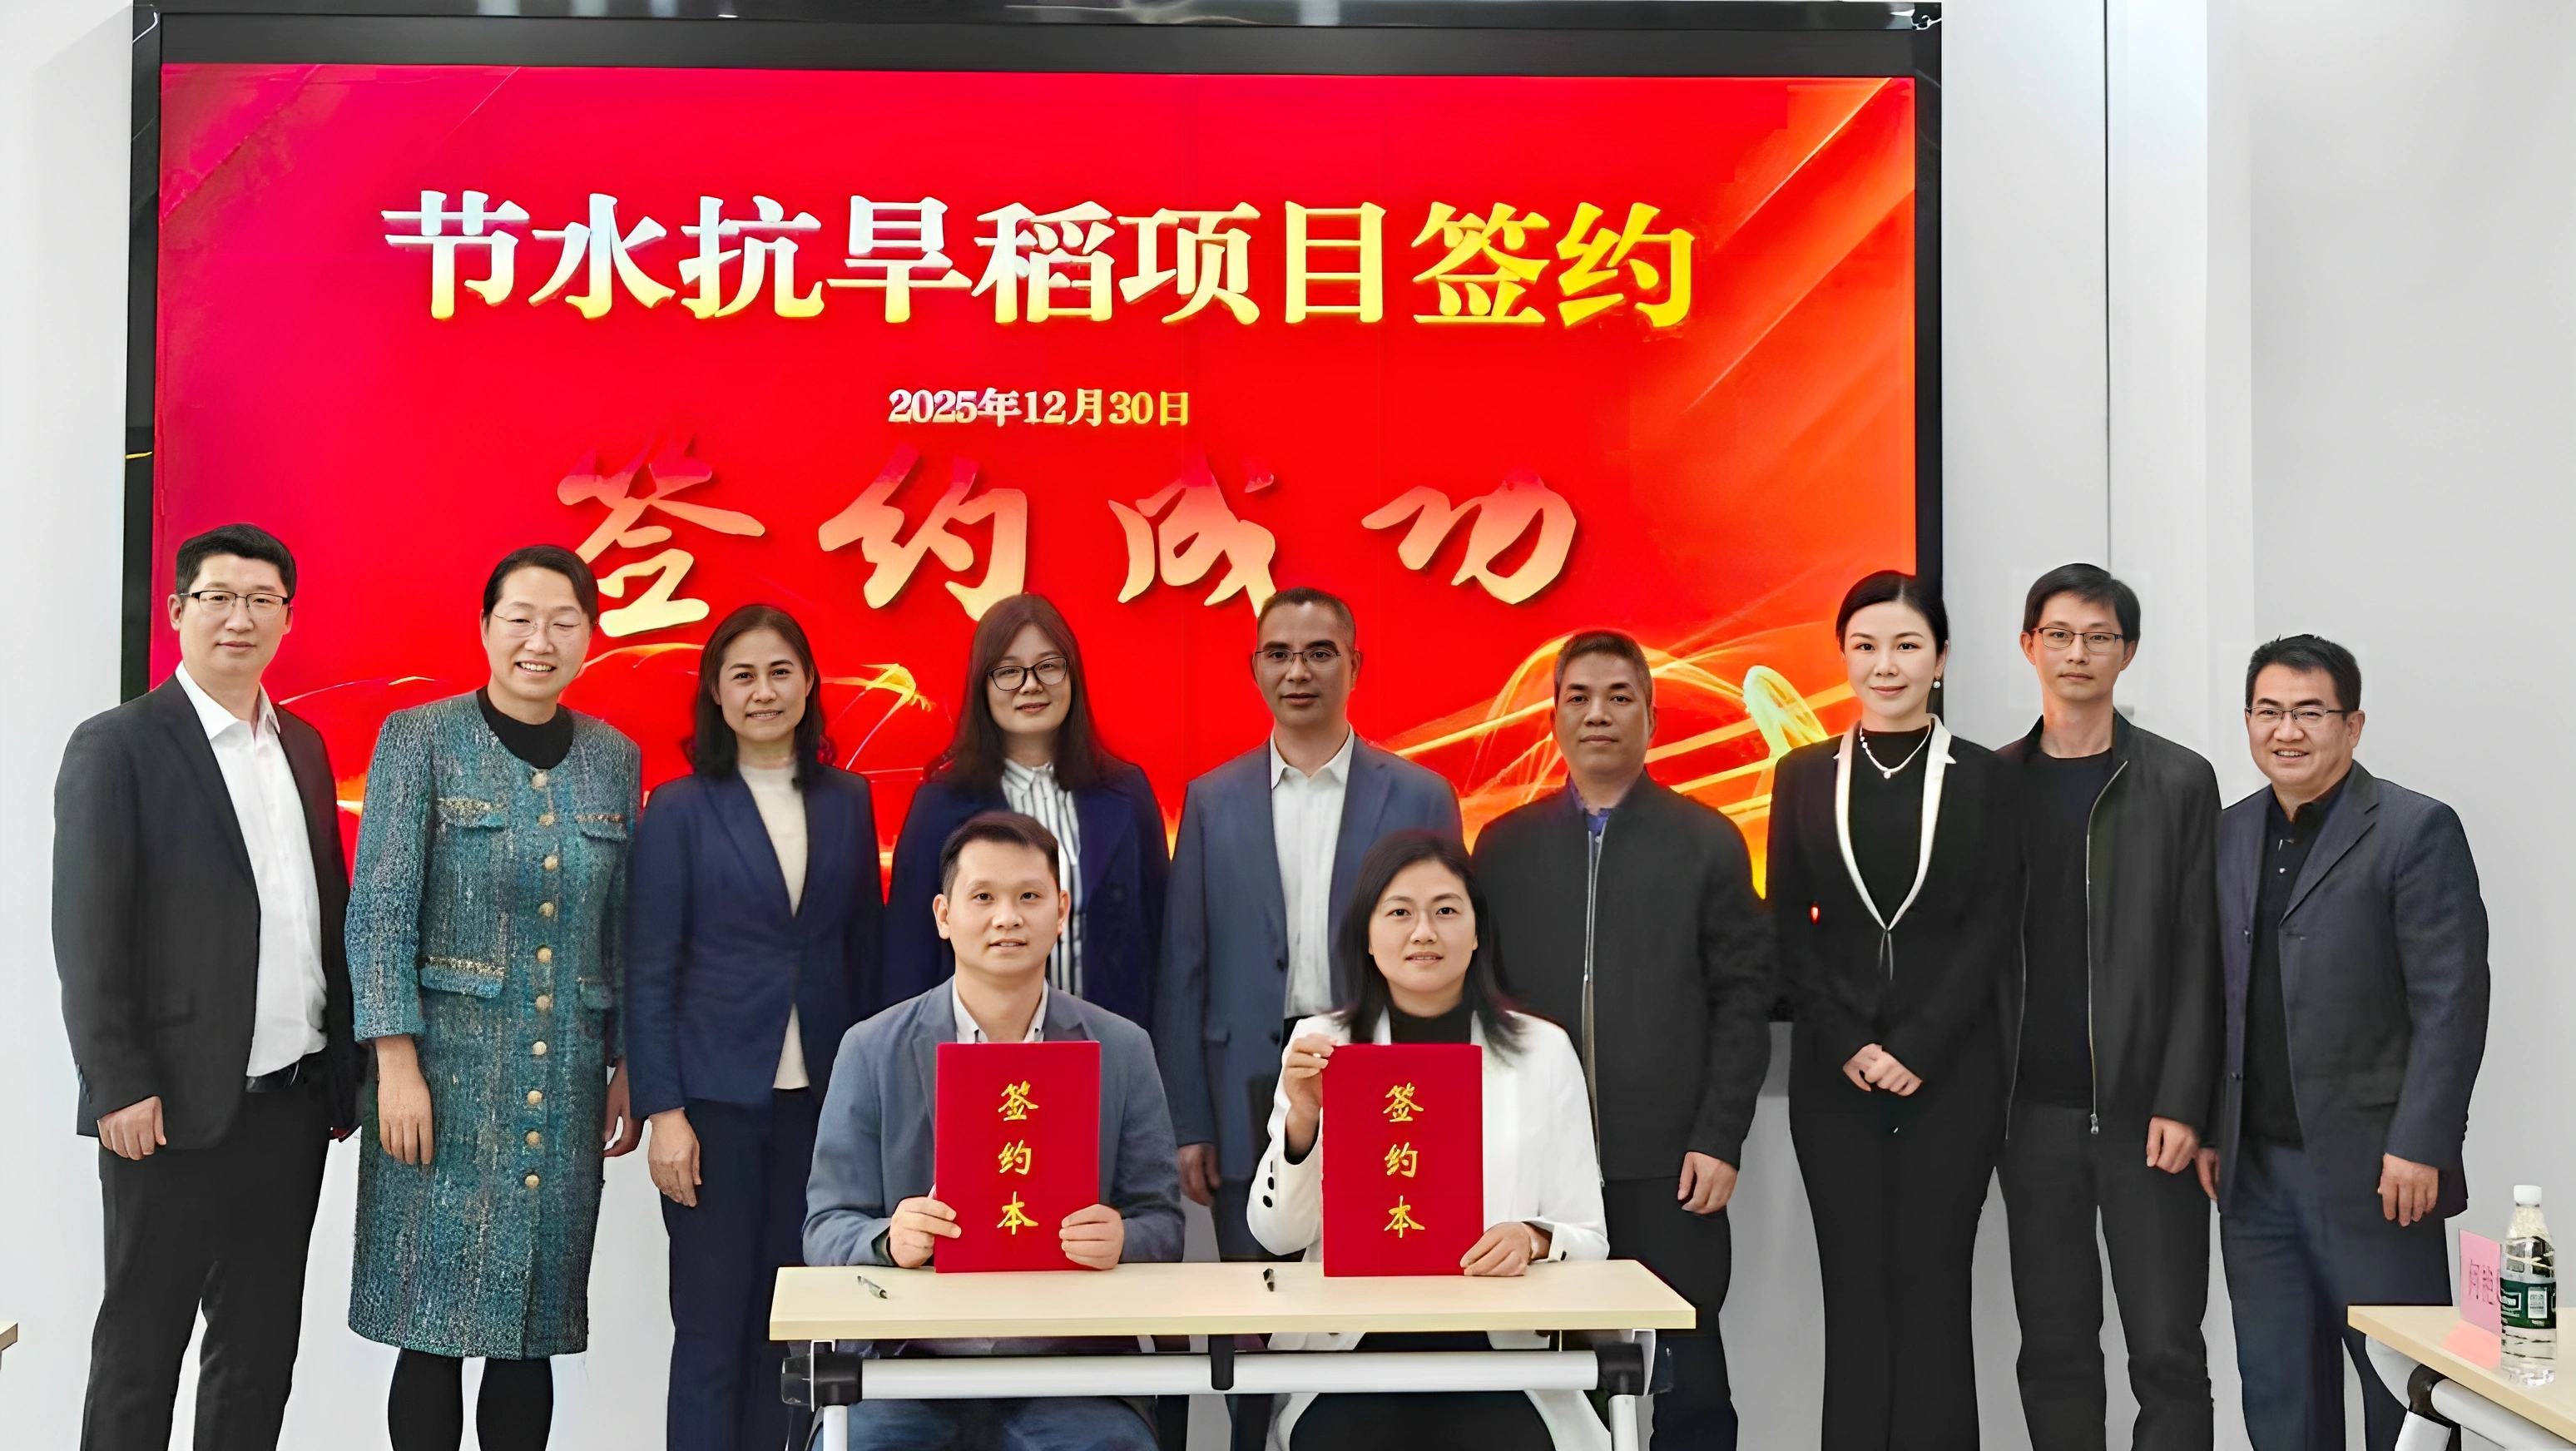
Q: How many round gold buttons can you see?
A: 10